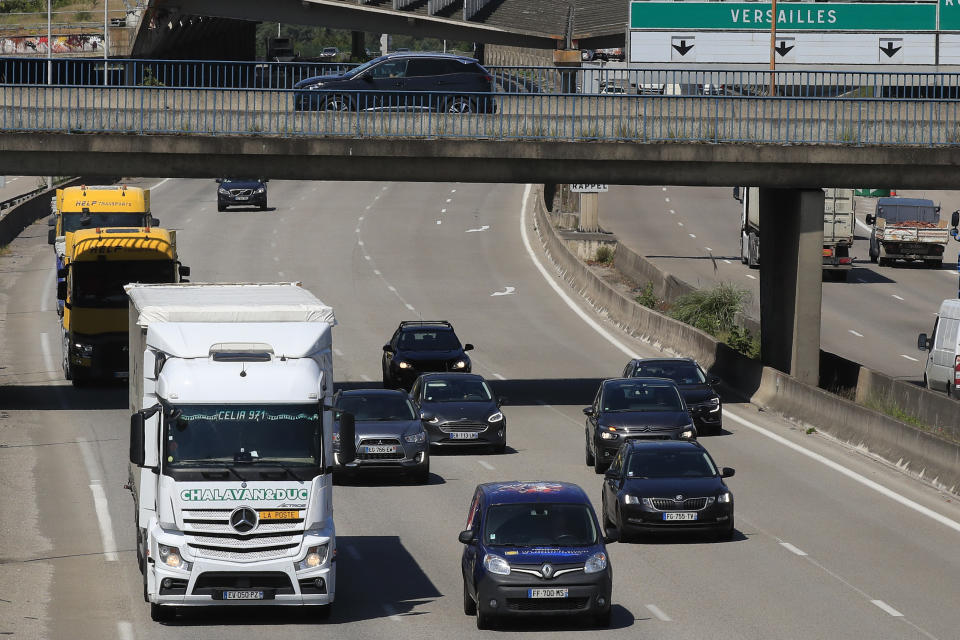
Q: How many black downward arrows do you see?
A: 3